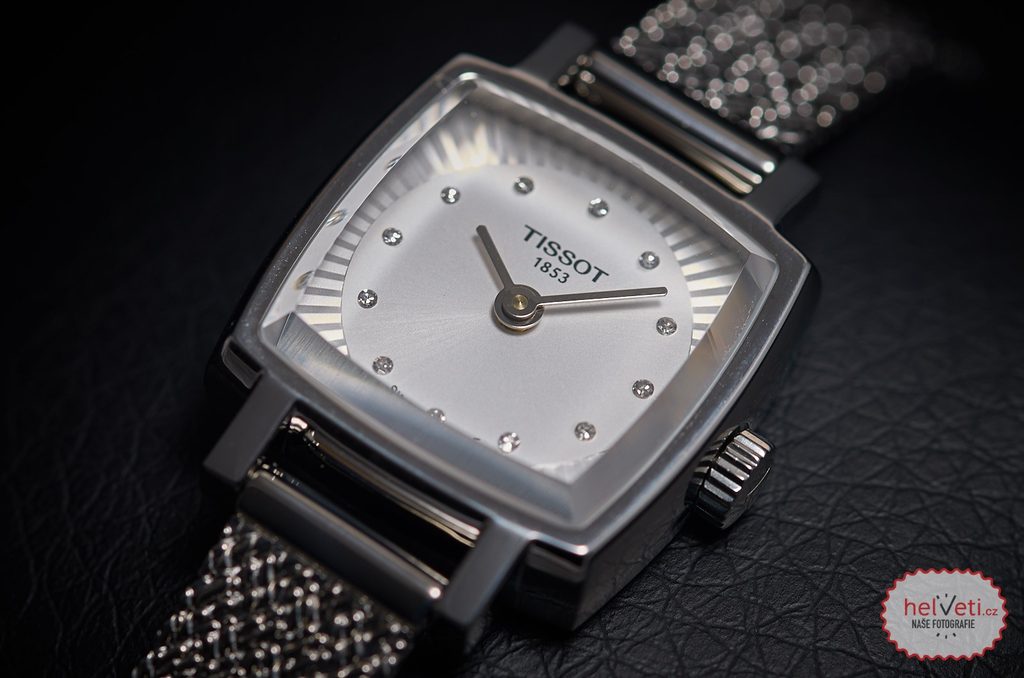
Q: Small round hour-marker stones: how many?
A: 12